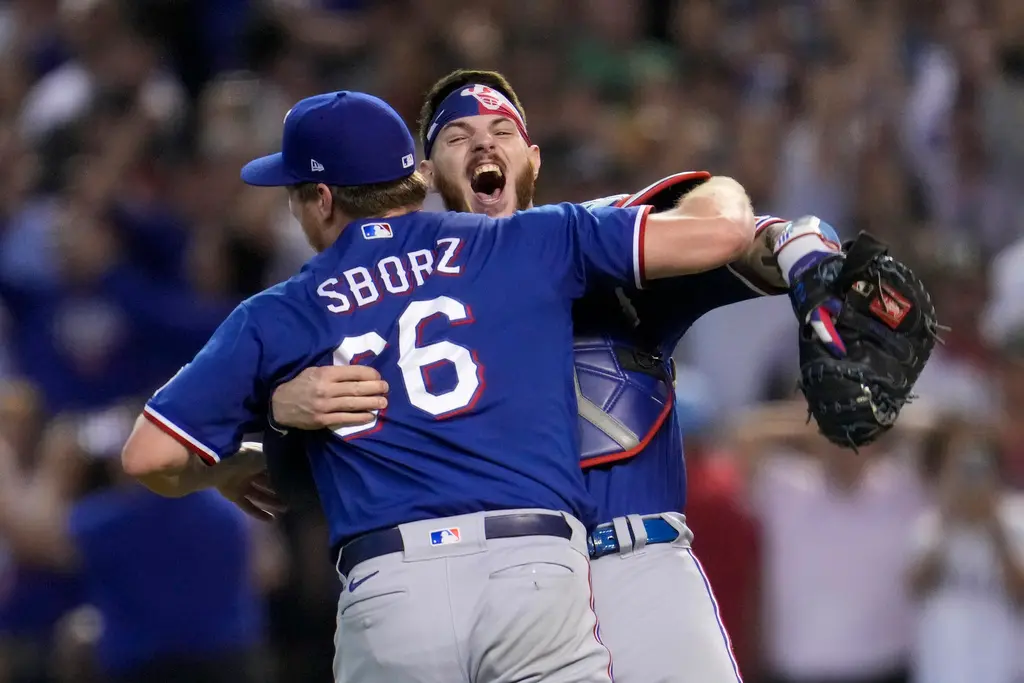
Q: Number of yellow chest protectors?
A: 0